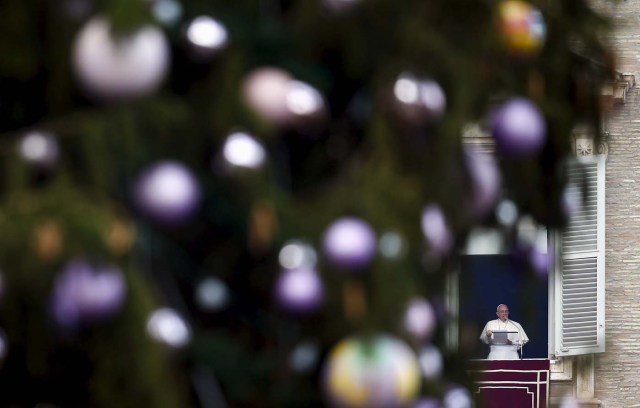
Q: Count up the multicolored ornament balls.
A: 2